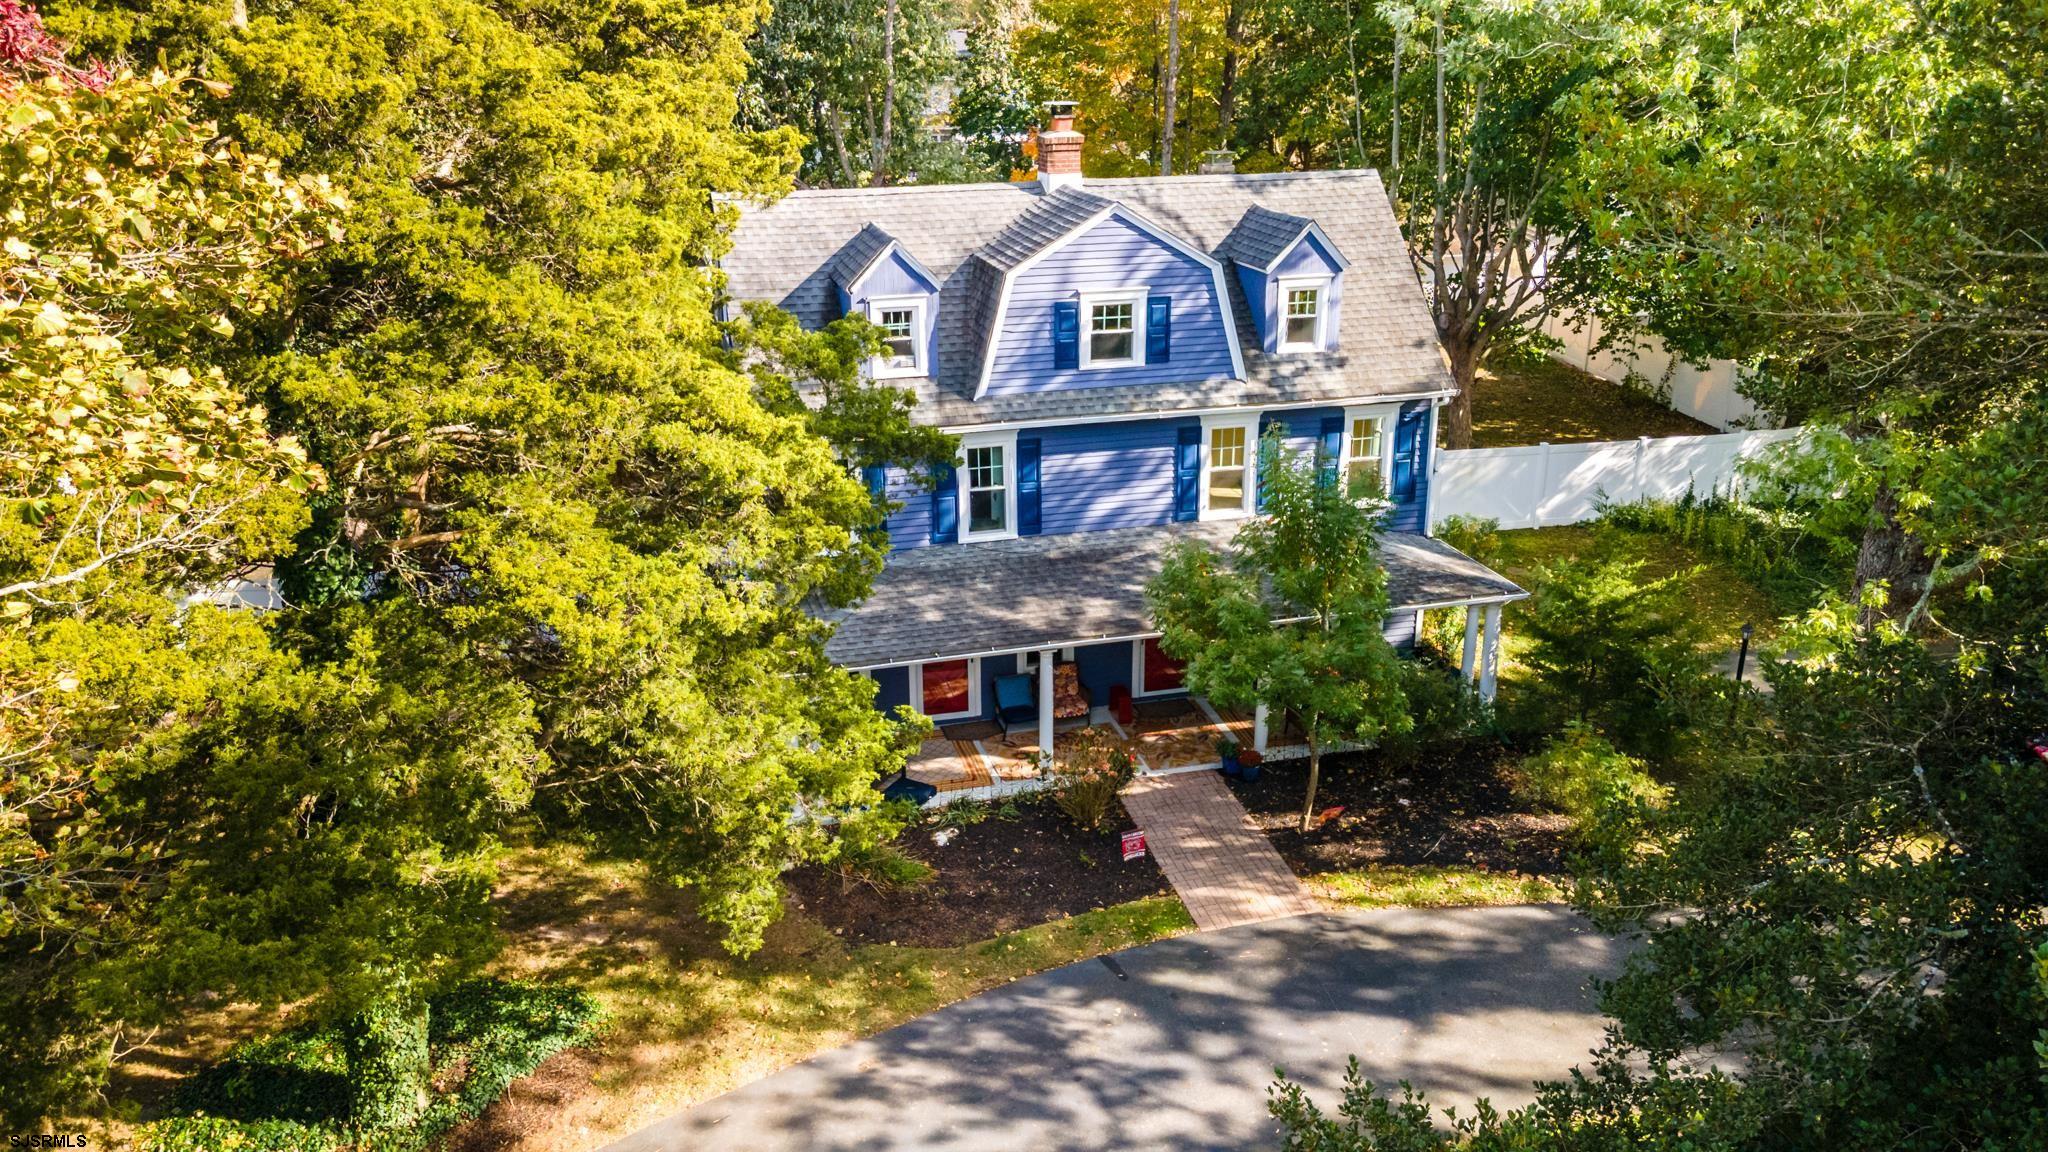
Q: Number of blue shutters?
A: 9